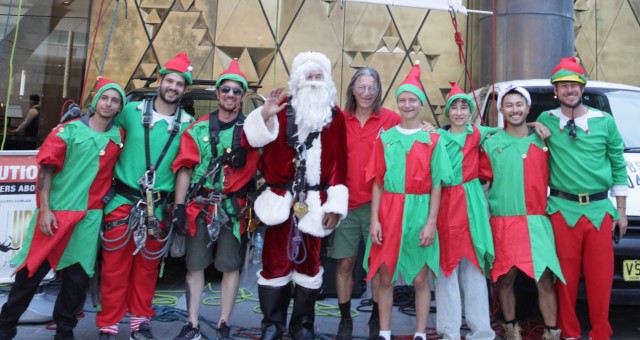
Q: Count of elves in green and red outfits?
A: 7